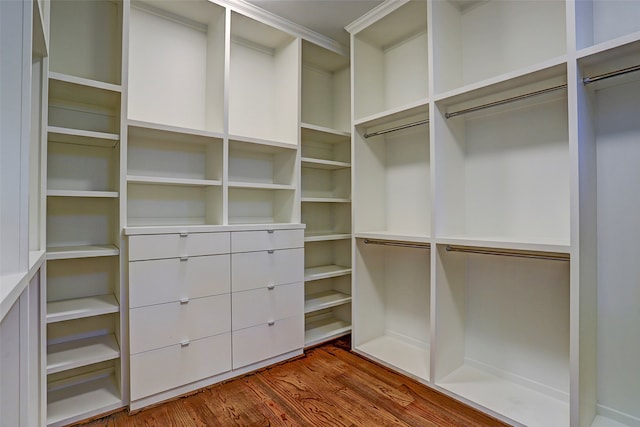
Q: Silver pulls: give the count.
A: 8